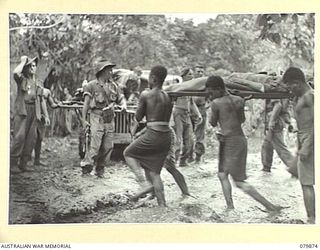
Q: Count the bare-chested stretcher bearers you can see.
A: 3